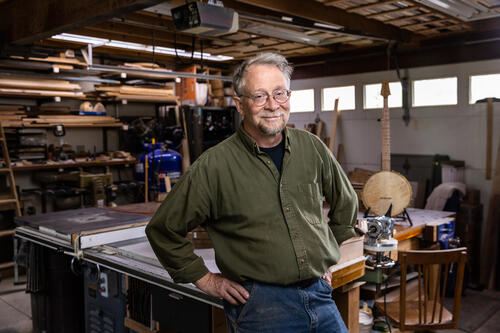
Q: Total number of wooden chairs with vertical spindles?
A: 1